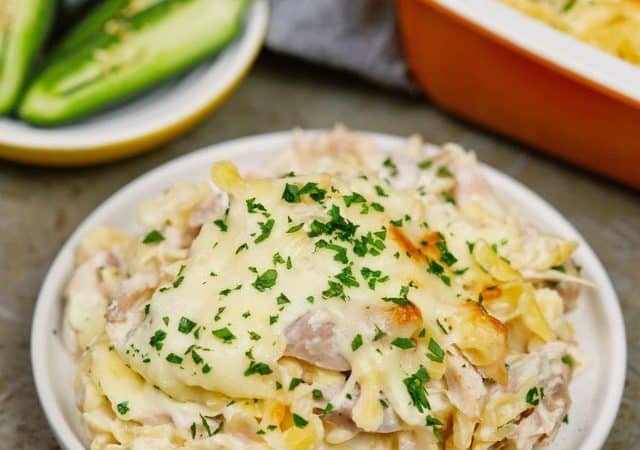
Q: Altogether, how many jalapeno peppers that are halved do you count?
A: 2